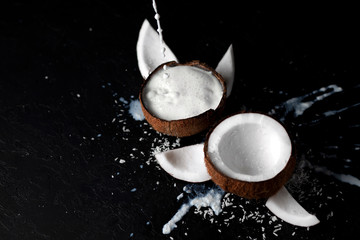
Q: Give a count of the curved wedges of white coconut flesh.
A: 4